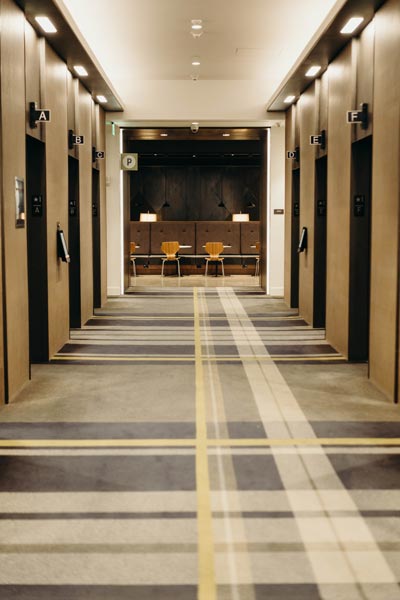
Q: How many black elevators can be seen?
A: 6